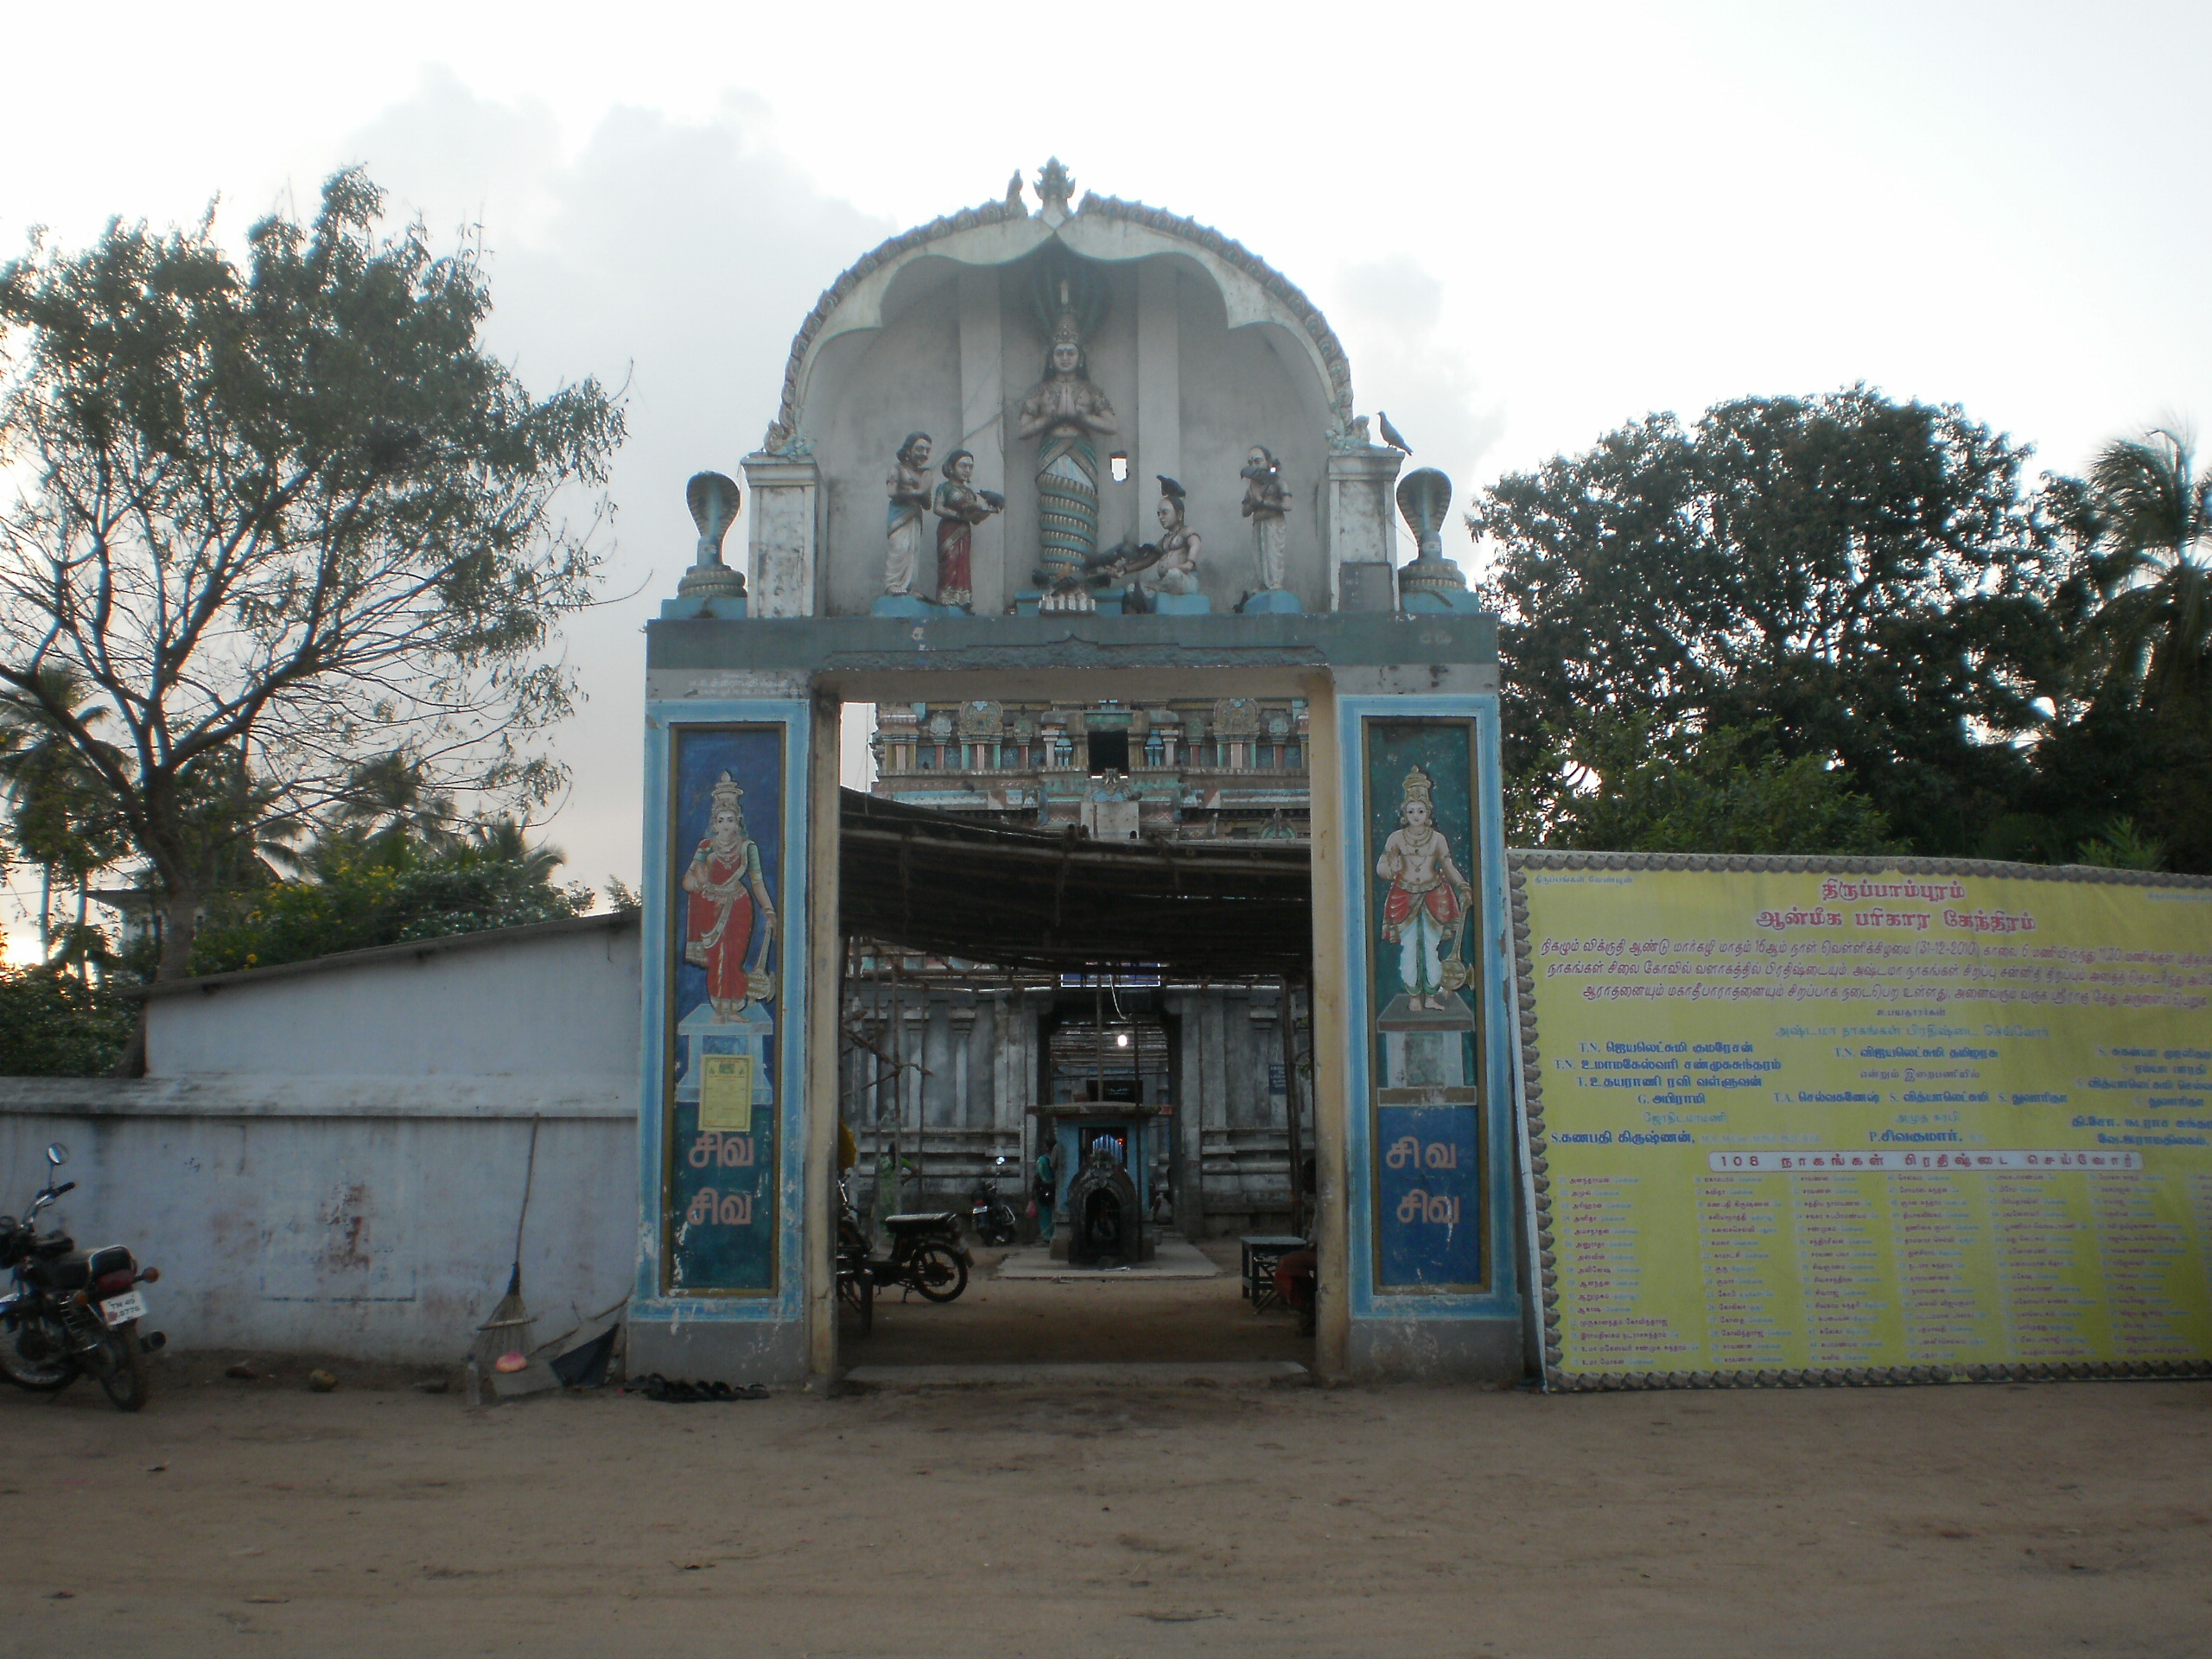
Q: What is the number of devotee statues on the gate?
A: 4